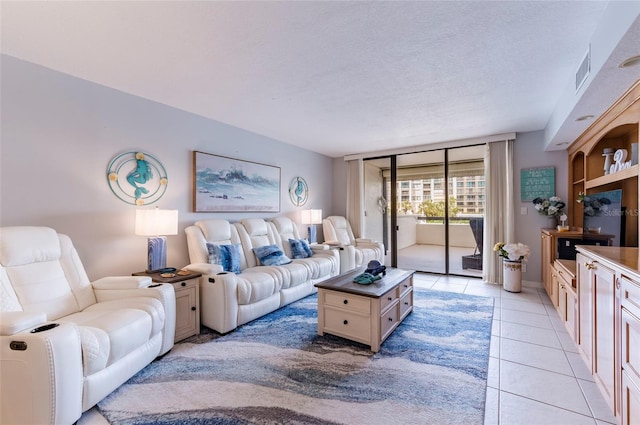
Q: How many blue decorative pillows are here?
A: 3